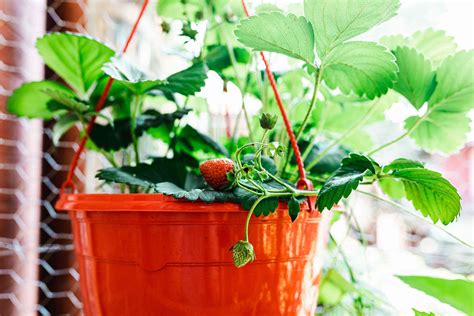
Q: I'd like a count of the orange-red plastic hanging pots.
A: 1